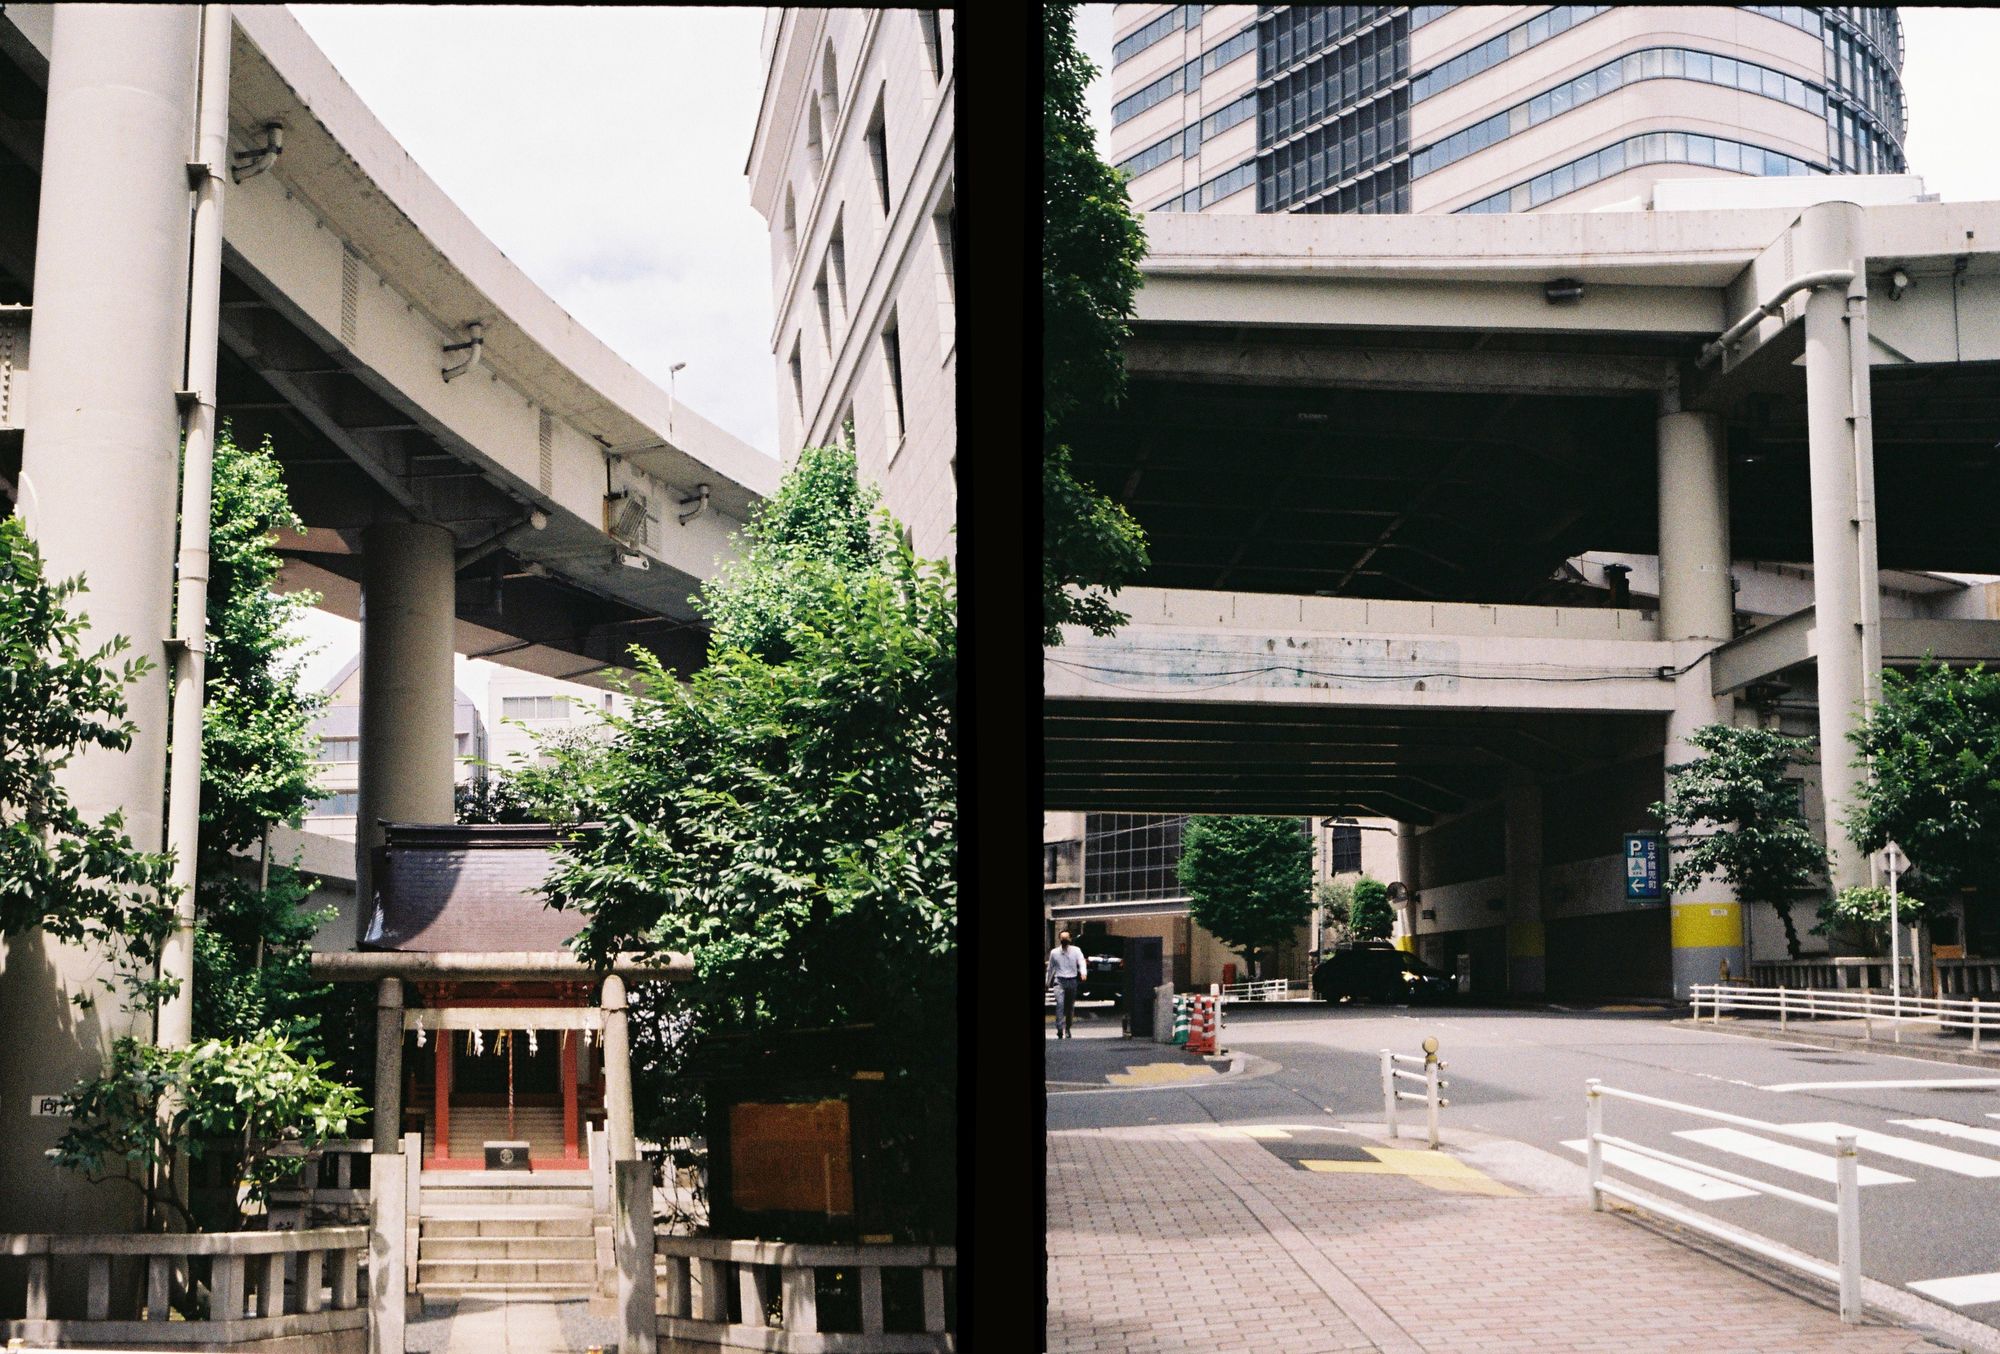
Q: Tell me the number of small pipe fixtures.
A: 3